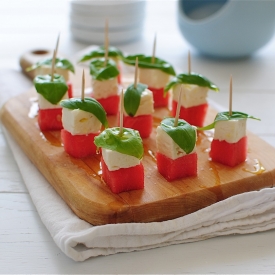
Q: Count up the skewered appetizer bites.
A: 11